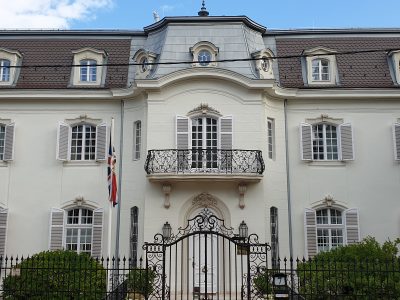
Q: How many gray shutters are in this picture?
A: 13